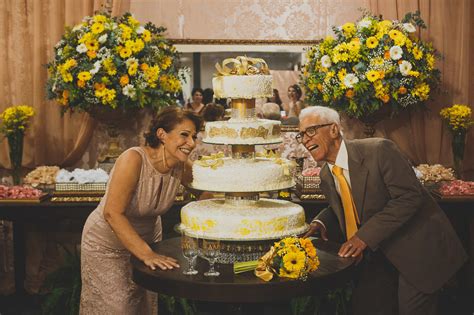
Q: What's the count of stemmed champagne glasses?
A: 2